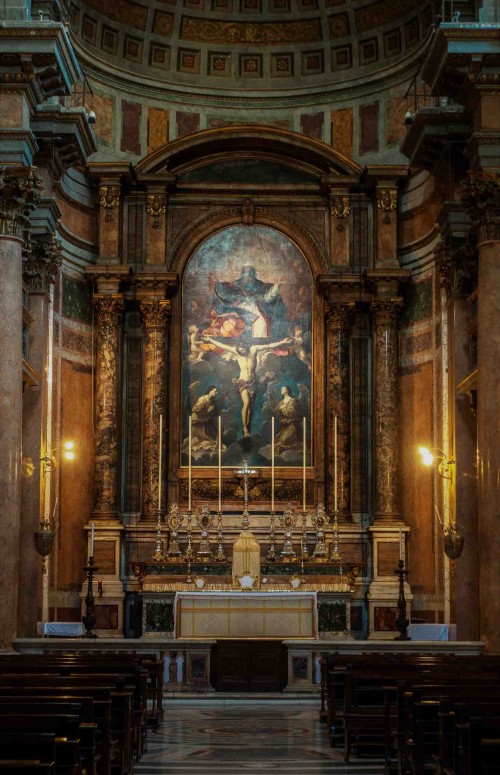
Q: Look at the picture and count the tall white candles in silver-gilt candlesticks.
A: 6